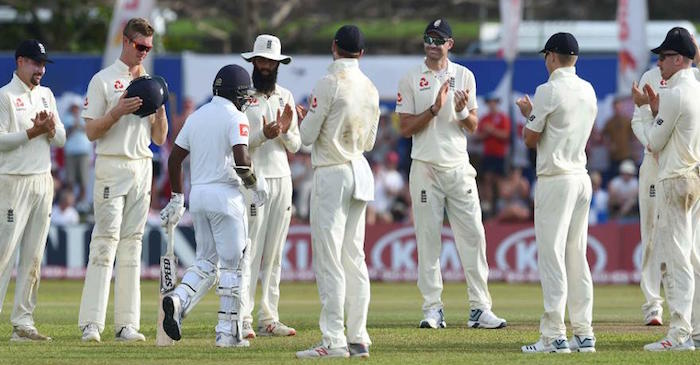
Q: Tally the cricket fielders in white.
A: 8